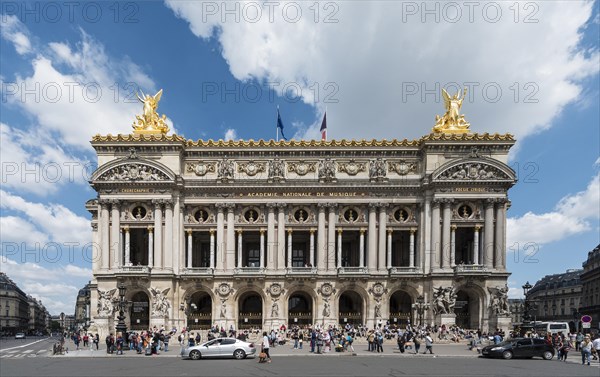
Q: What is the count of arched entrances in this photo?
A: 7